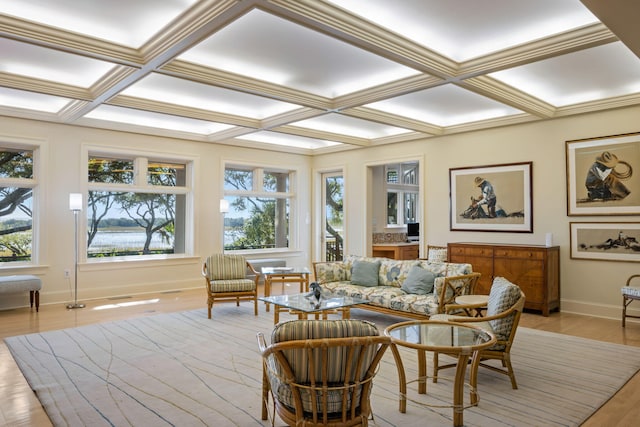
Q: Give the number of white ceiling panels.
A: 11